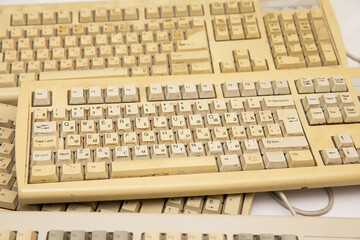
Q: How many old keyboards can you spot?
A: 4